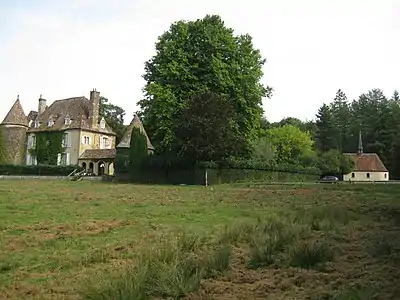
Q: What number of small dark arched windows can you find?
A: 3